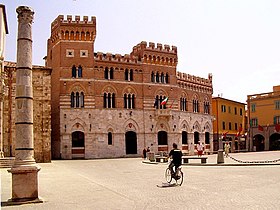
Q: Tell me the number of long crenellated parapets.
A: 2